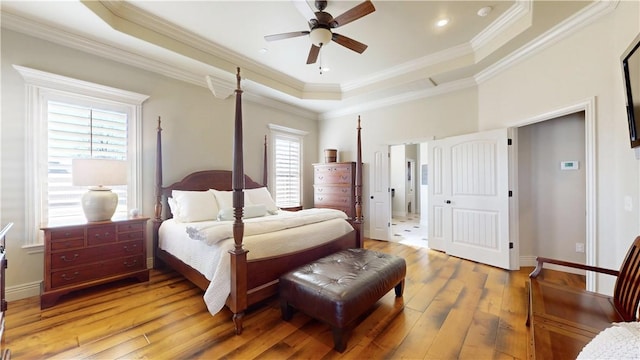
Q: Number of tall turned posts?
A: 4